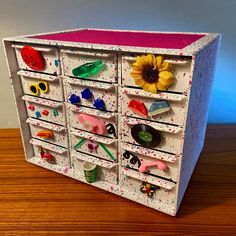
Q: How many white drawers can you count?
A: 15